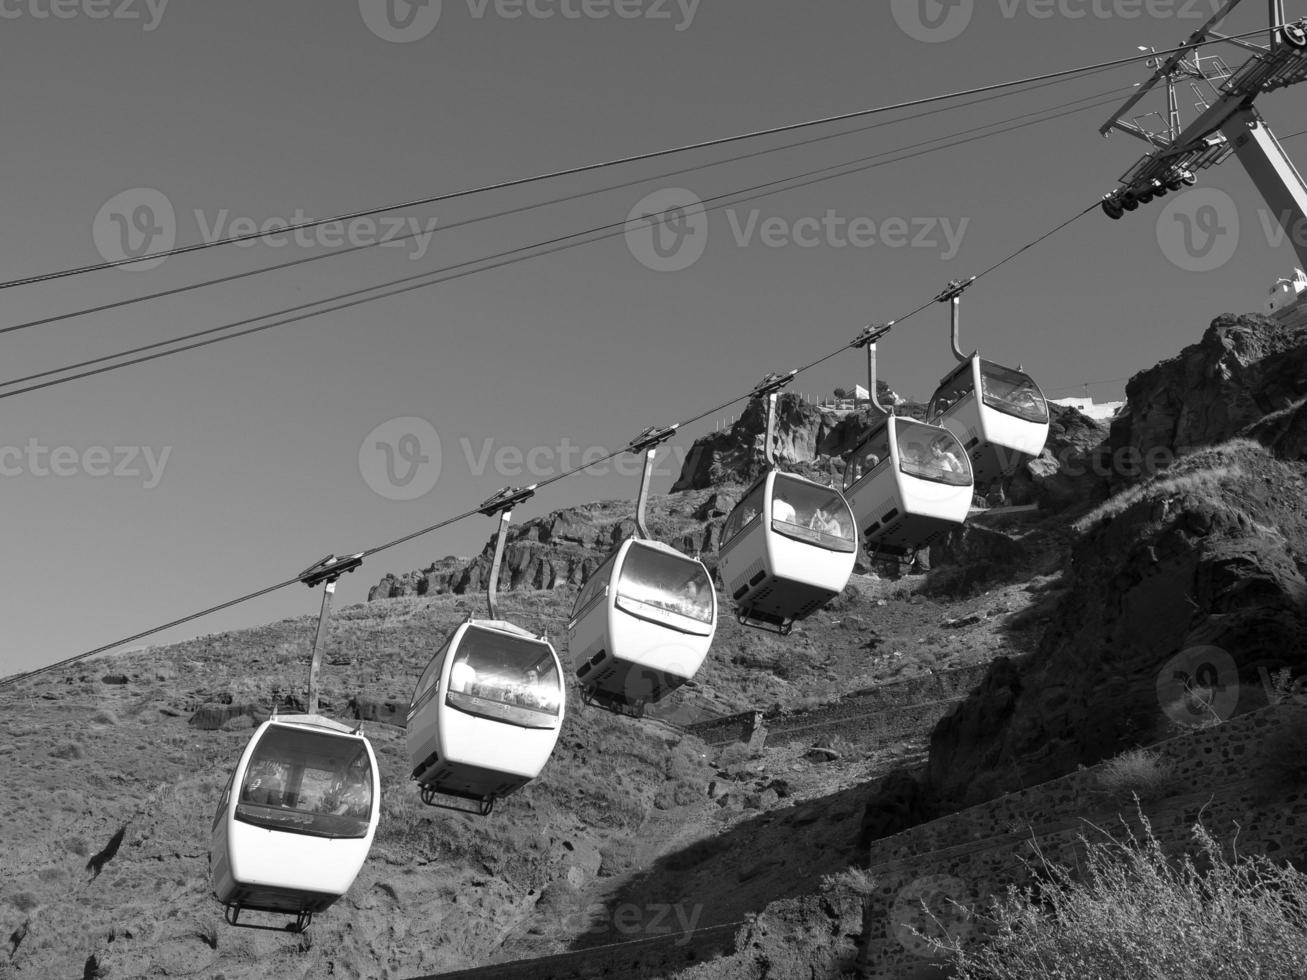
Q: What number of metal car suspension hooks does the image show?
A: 6